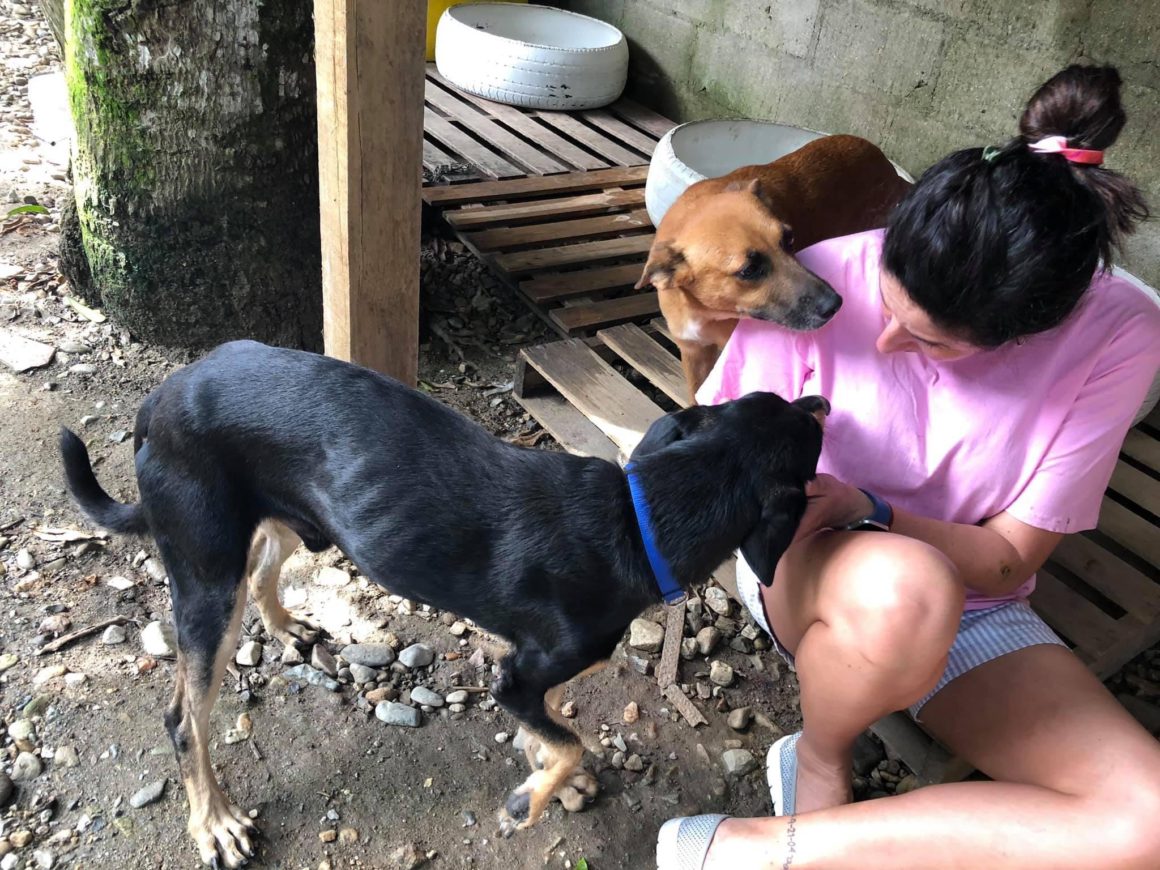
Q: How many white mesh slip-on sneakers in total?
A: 2